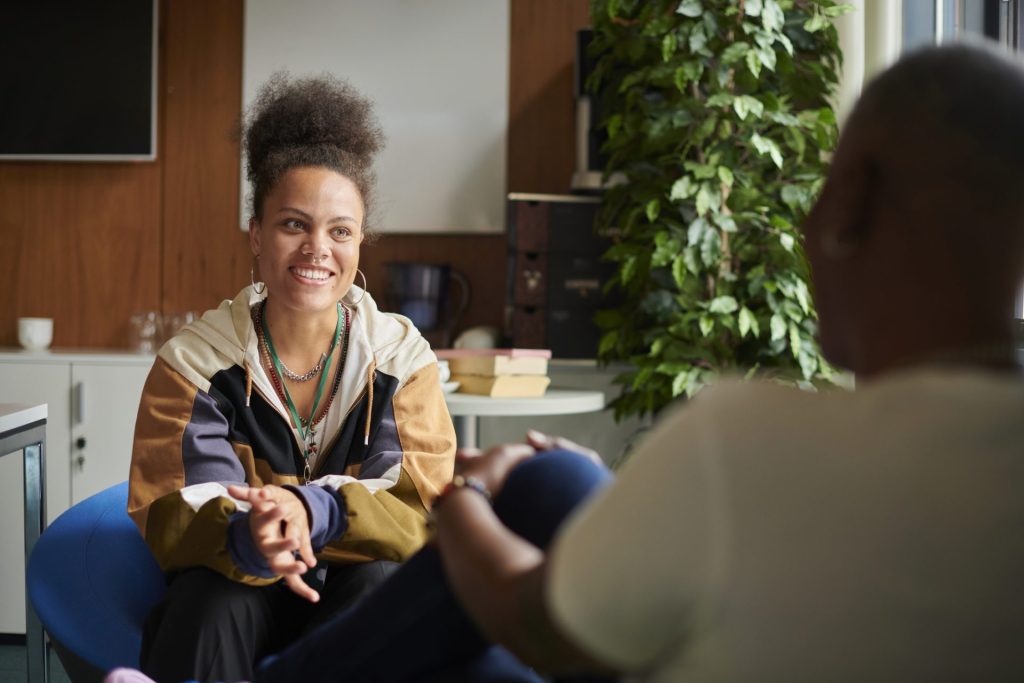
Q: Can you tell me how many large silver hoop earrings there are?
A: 2